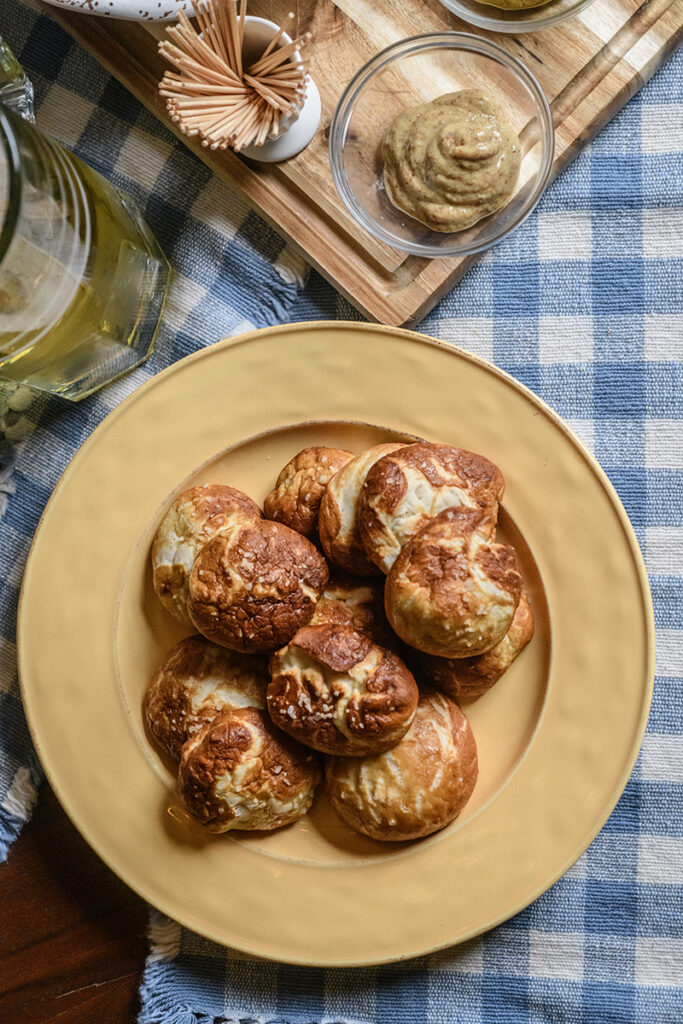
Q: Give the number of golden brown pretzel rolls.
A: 12